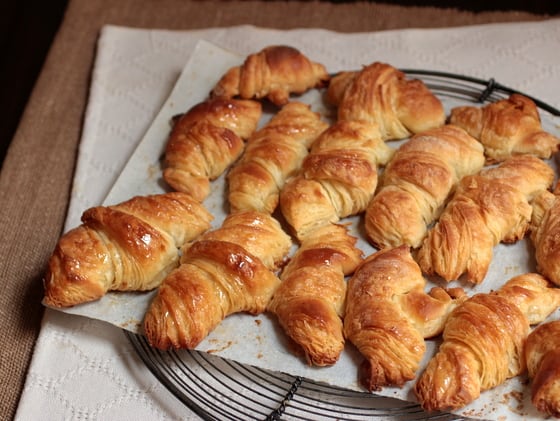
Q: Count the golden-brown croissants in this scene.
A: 15